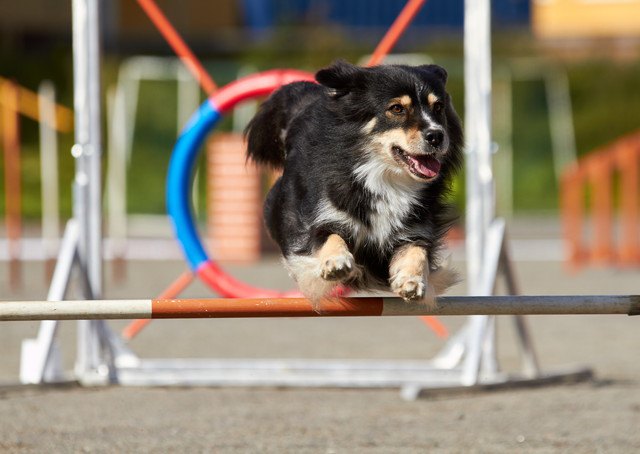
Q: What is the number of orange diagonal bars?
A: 4